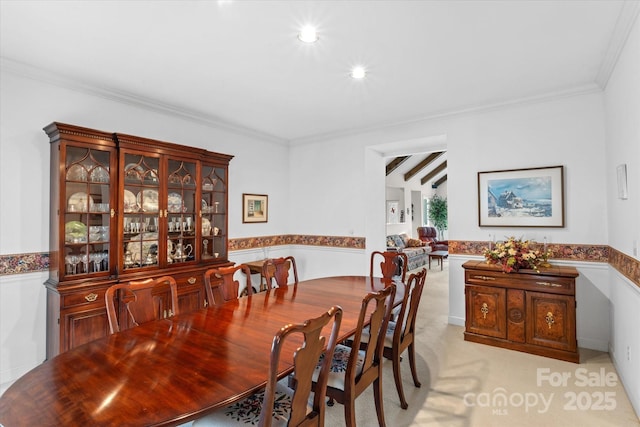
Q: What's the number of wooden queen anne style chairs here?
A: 7